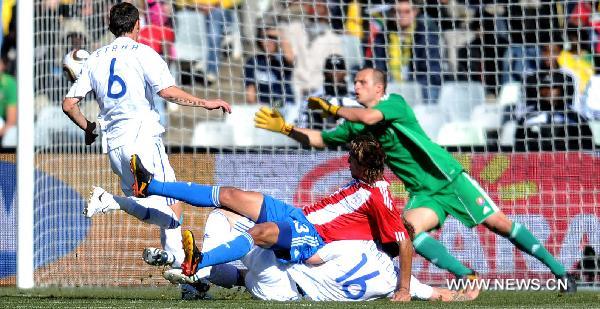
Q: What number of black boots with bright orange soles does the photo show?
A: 2